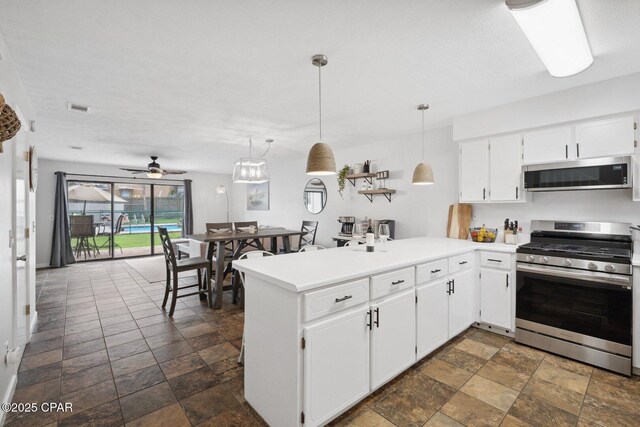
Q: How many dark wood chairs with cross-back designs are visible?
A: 4